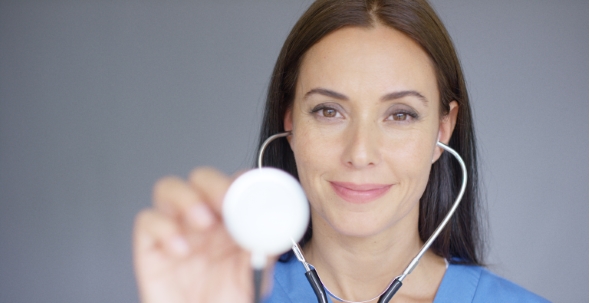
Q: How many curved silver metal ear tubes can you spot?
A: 2